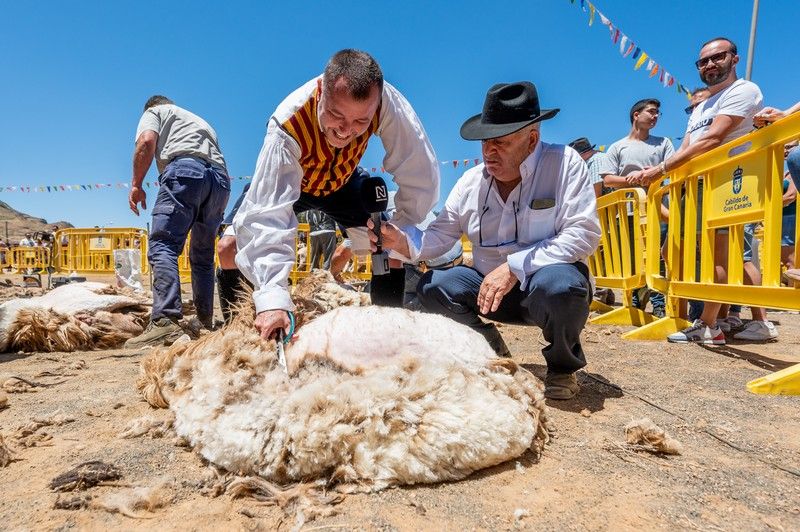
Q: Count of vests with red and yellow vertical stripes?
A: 1